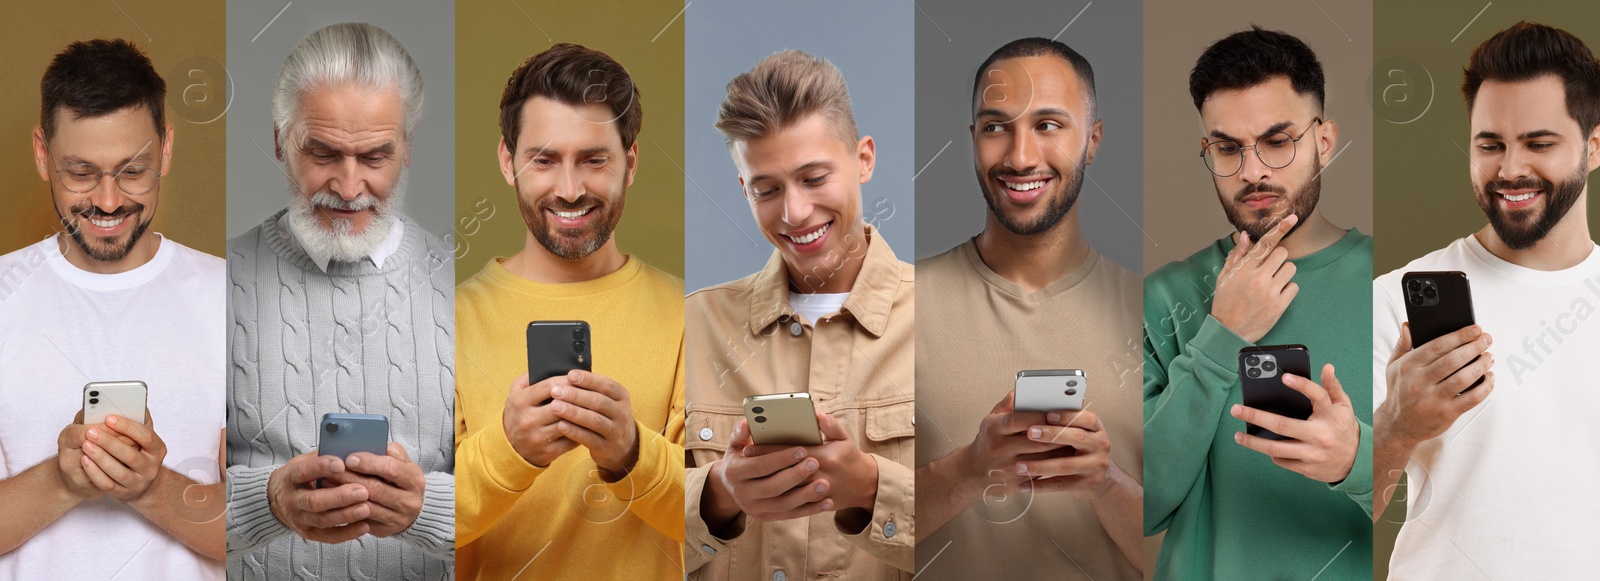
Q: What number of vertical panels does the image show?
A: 7